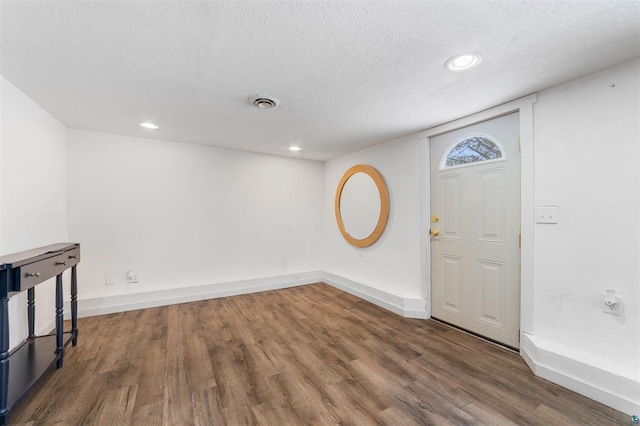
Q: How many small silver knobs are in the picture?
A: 3